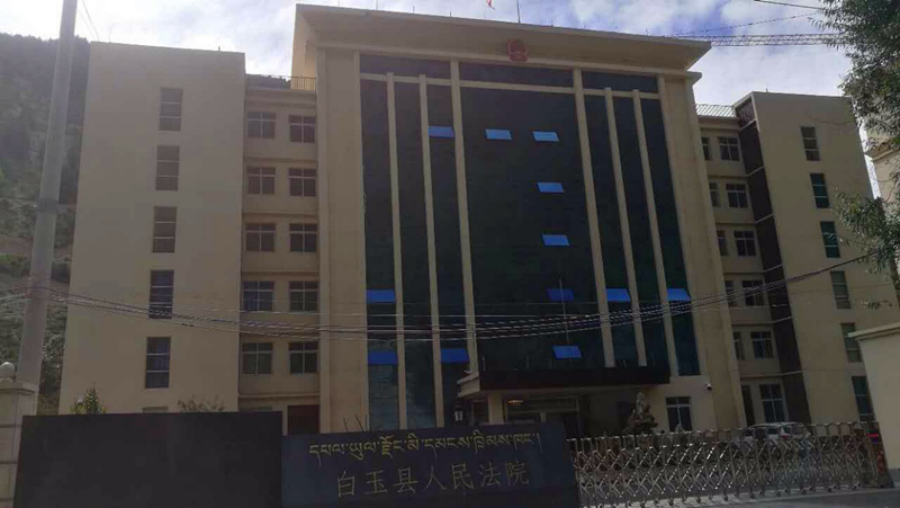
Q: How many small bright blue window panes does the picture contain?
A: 12